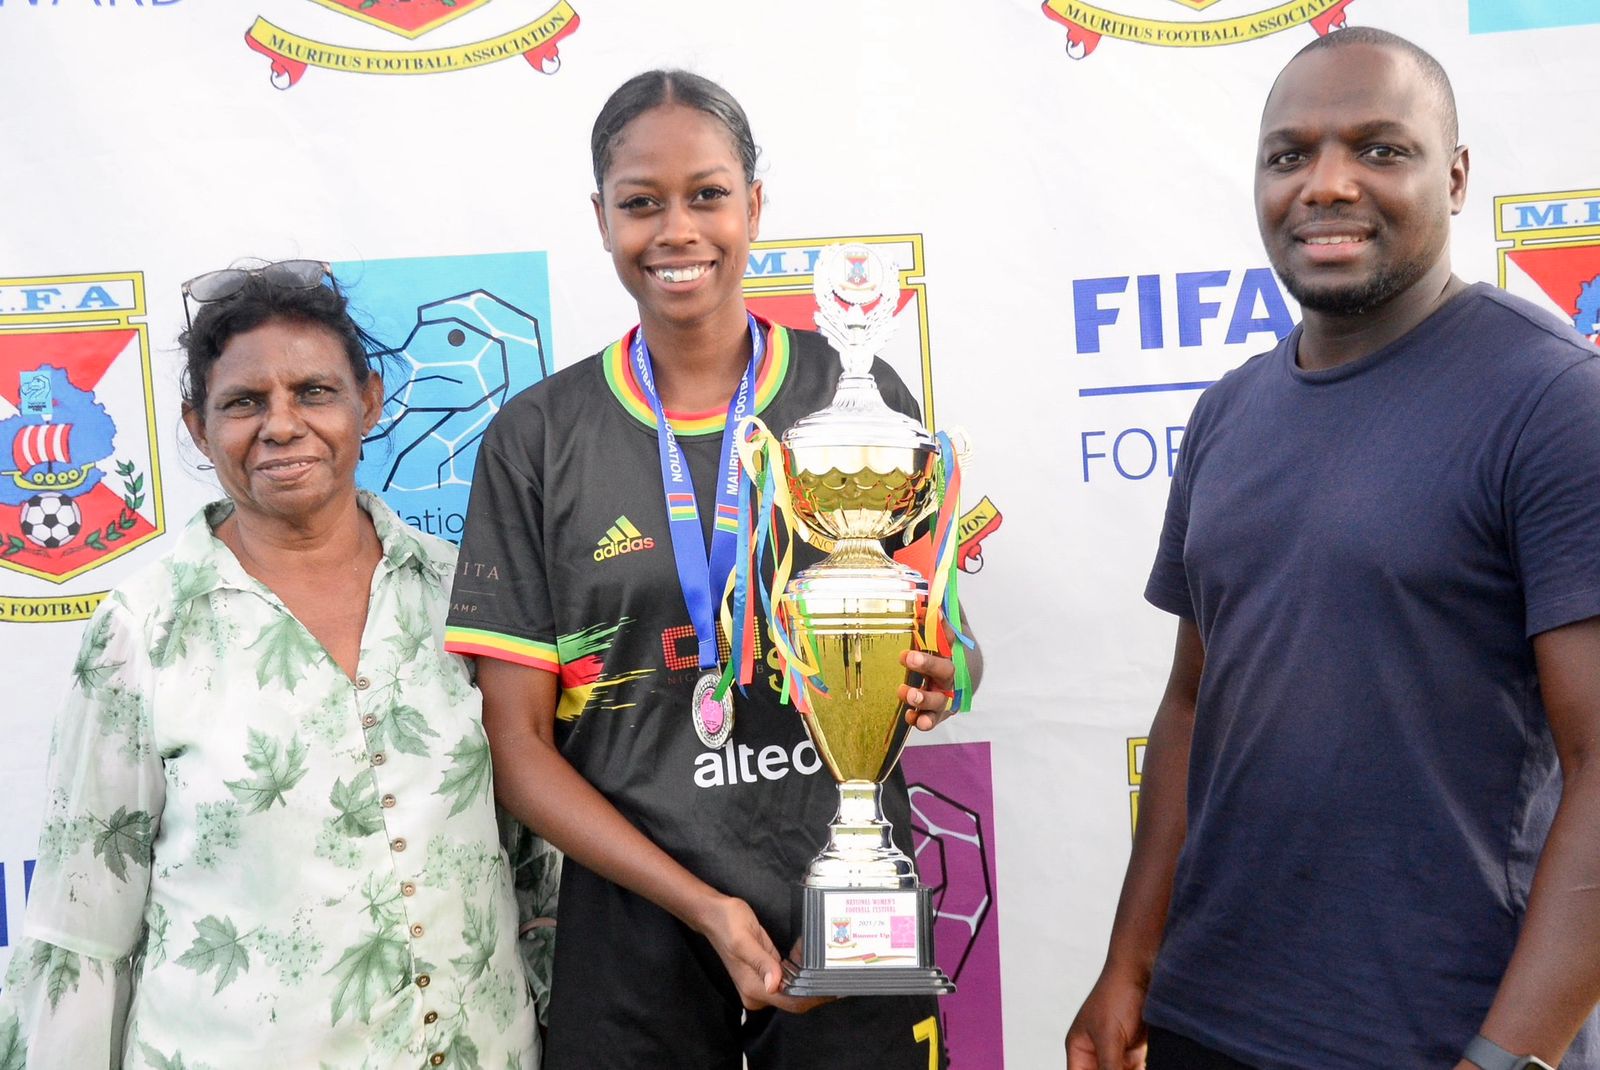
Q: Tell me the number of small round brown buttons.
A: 10